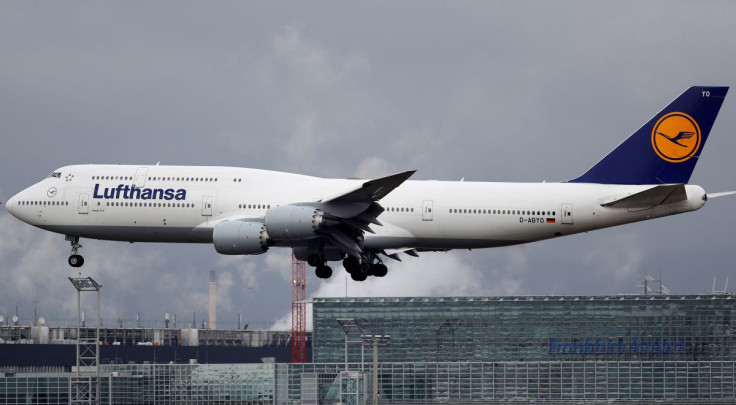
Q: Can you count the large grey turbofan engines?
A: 2